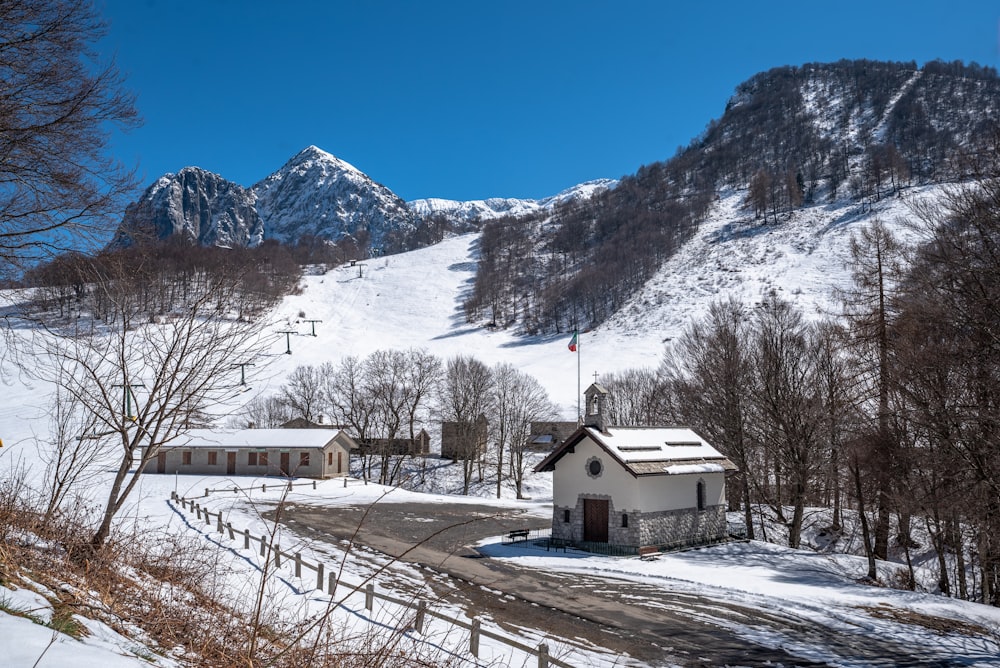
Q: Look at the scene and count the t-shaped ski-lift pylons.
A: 5